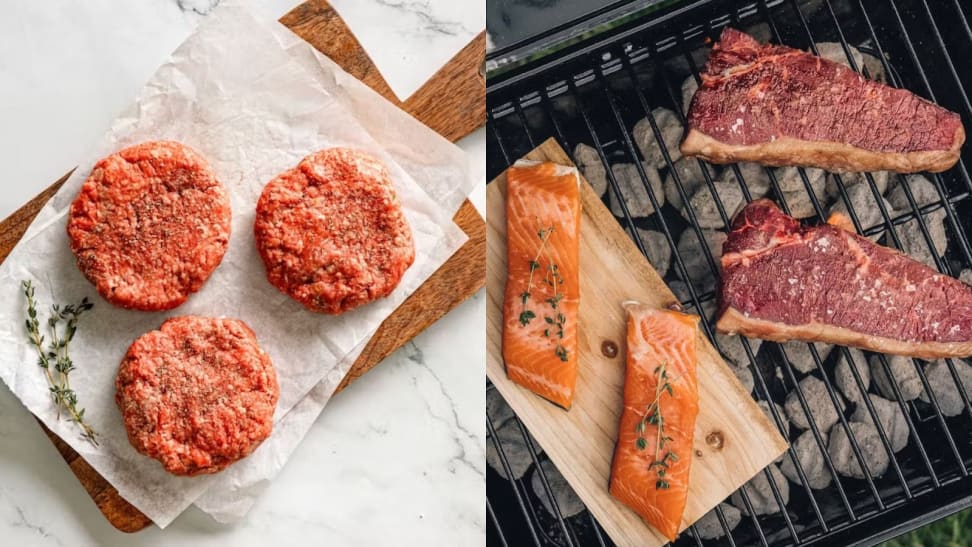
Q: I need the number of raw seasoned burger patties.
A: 3